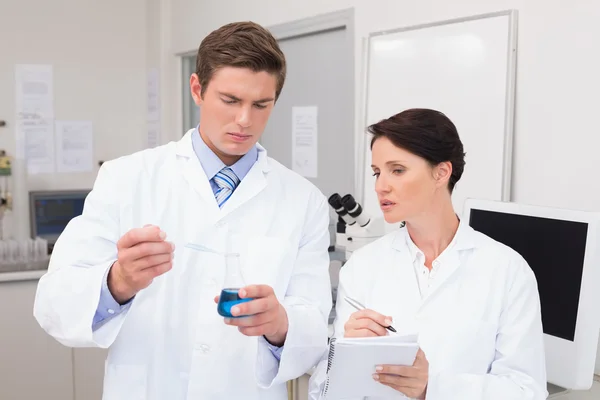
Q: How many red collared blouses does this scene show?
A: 0